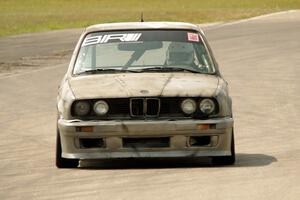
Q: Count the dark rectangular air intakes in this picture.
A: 3